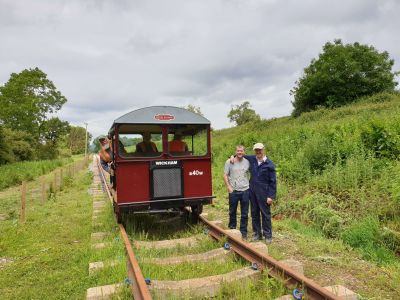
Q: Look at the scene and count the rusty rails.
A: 2